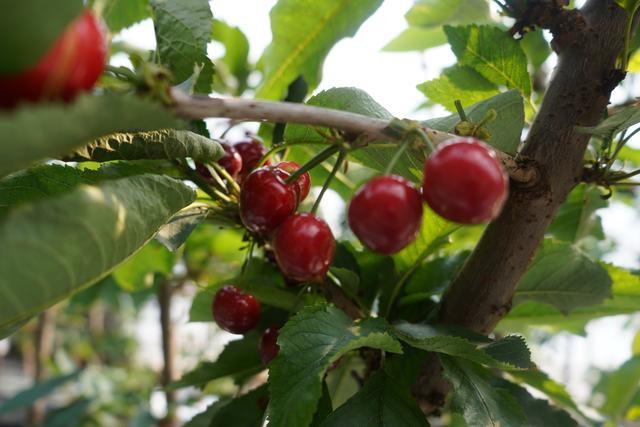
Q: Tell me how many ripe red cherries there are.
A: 10